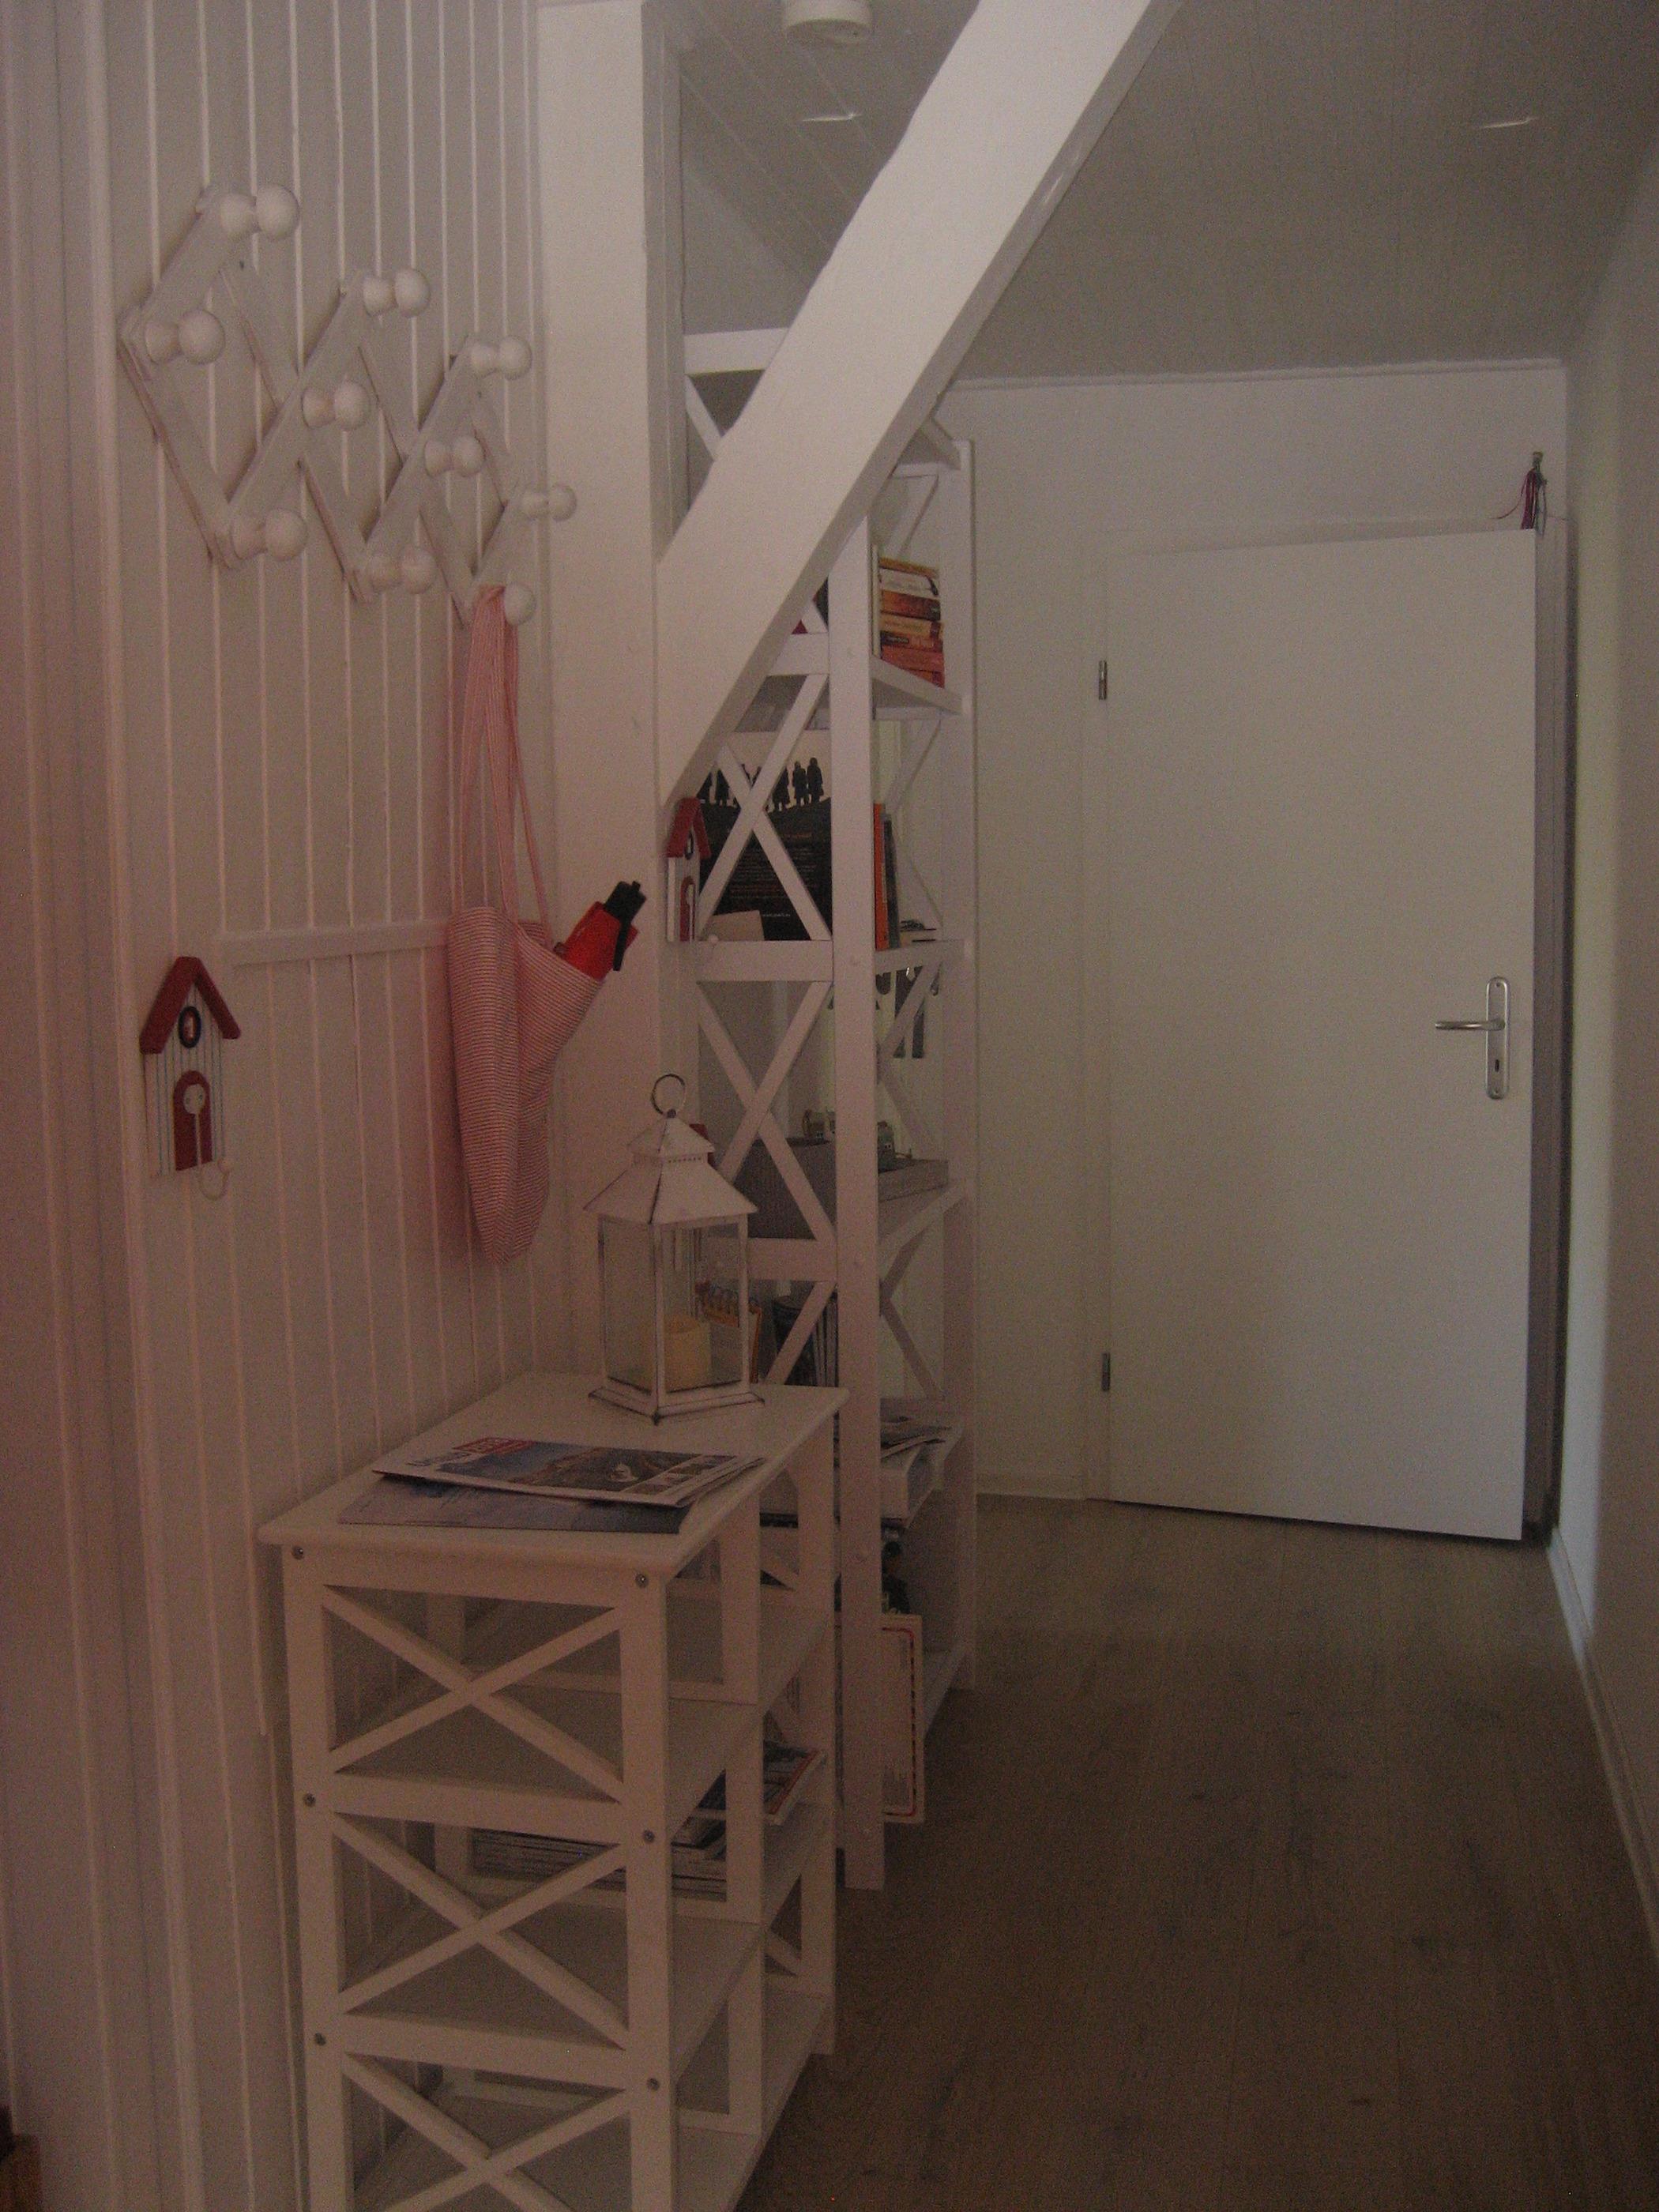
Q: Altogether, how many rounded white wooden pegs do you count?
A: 10